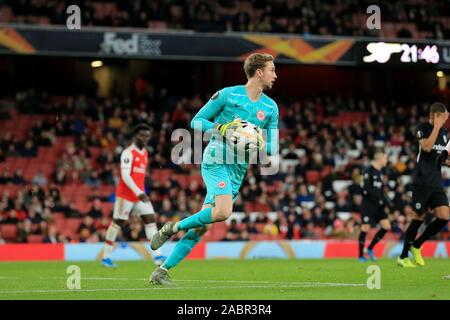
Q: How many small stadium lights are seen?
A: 2